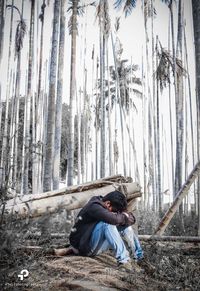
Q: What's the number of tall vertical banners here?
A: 0